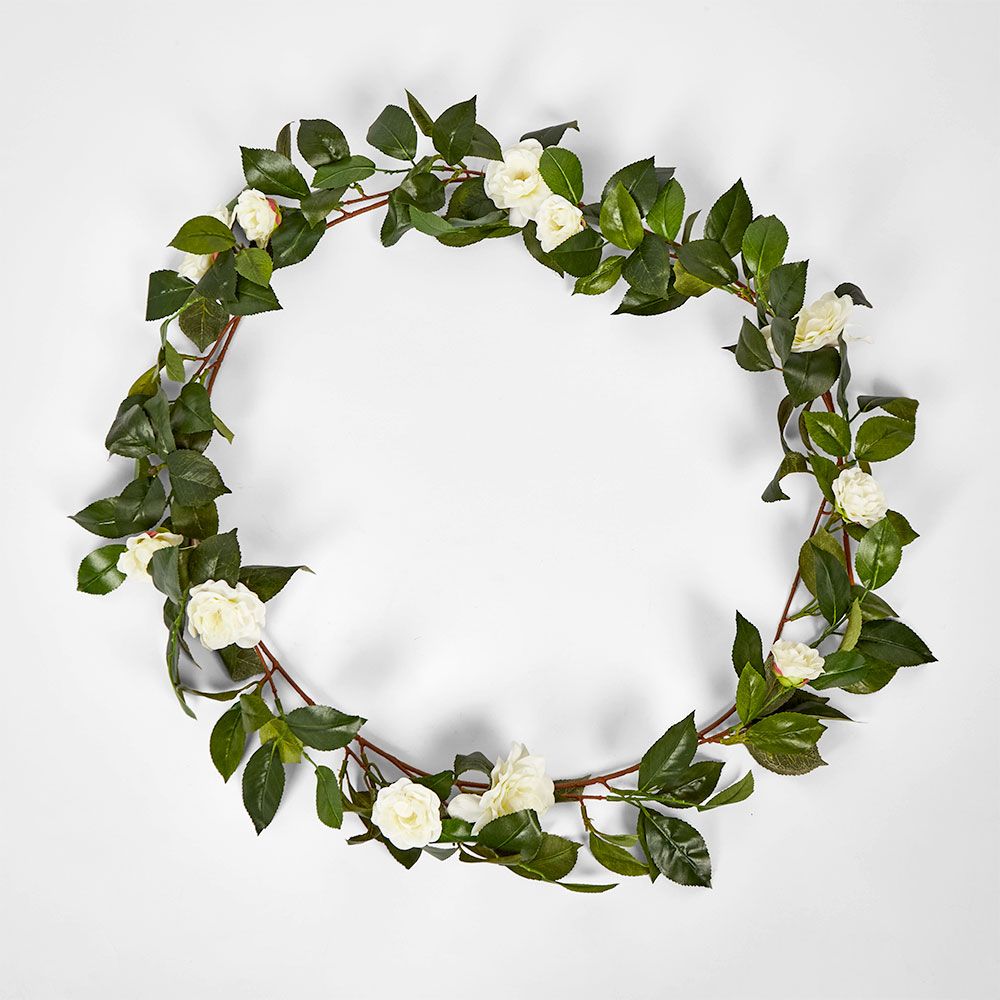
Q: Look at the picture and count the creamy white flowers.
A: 11